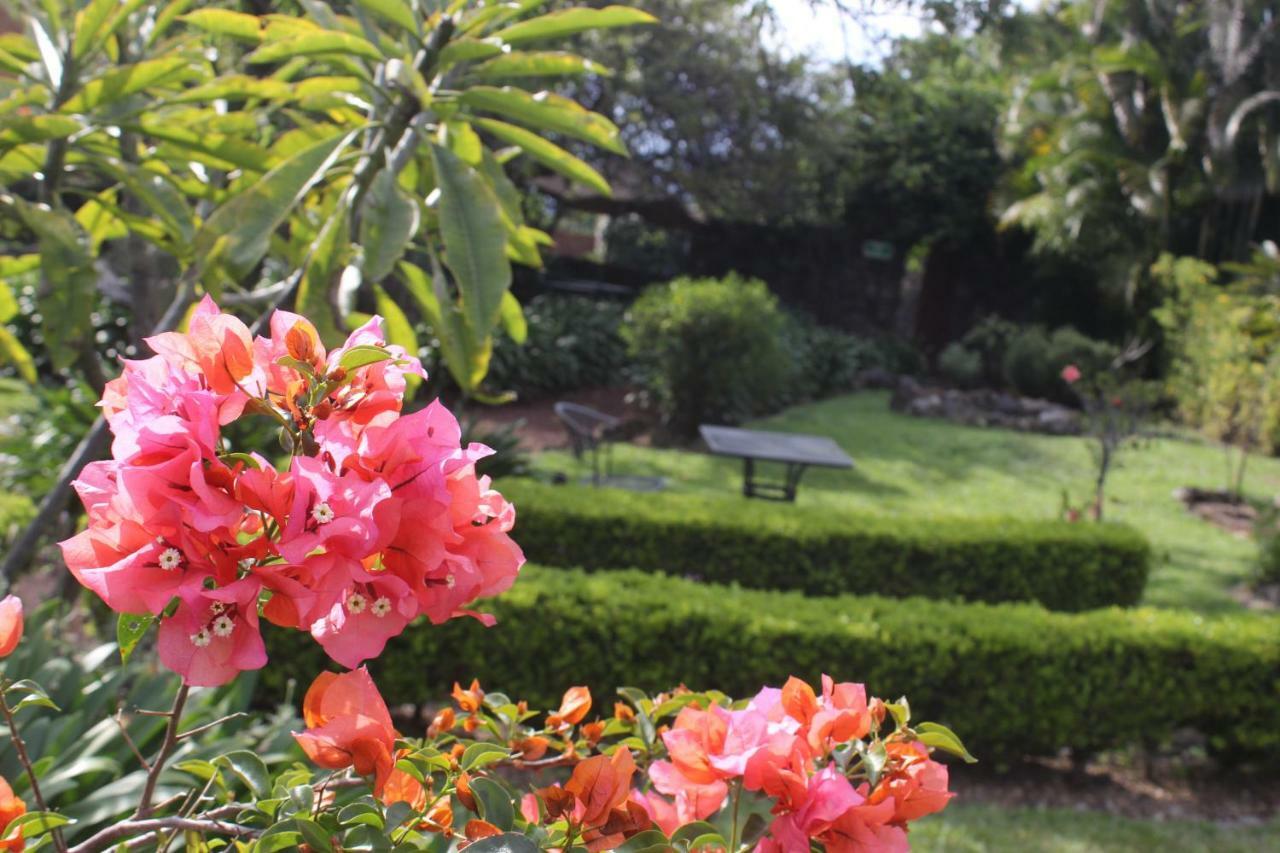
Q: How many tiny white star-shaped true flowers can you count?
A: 8